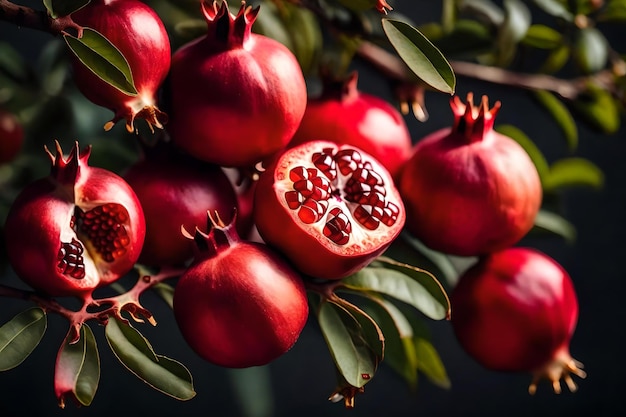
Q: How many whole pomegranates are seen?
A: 7